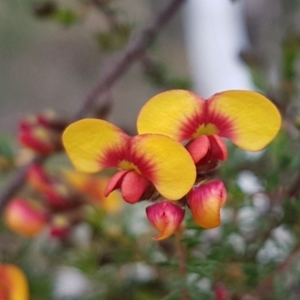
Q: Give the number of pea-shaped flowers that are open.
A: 2